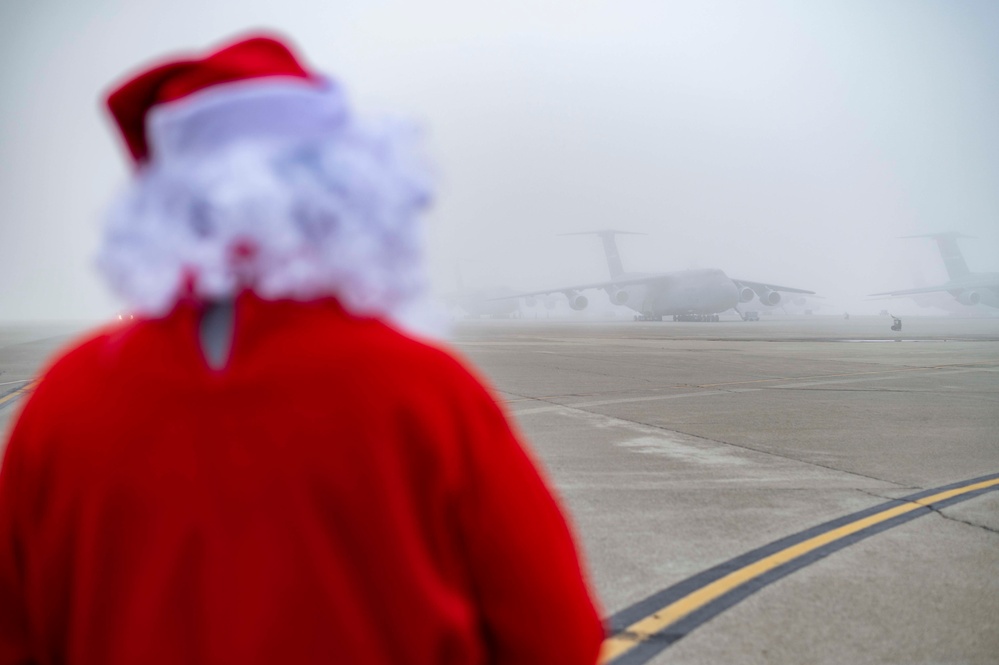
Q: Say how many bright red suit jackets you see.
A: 1